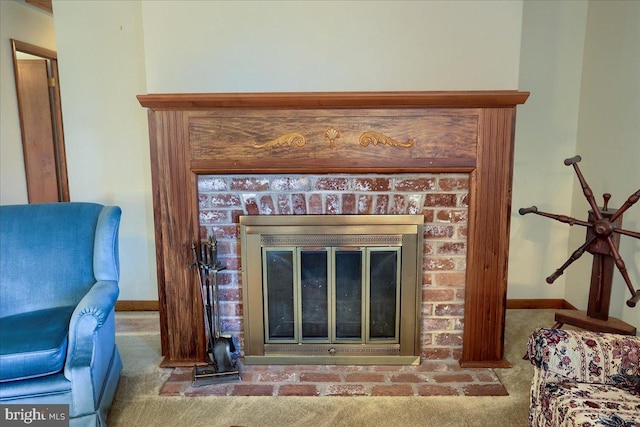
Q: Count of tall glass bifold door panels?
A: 4